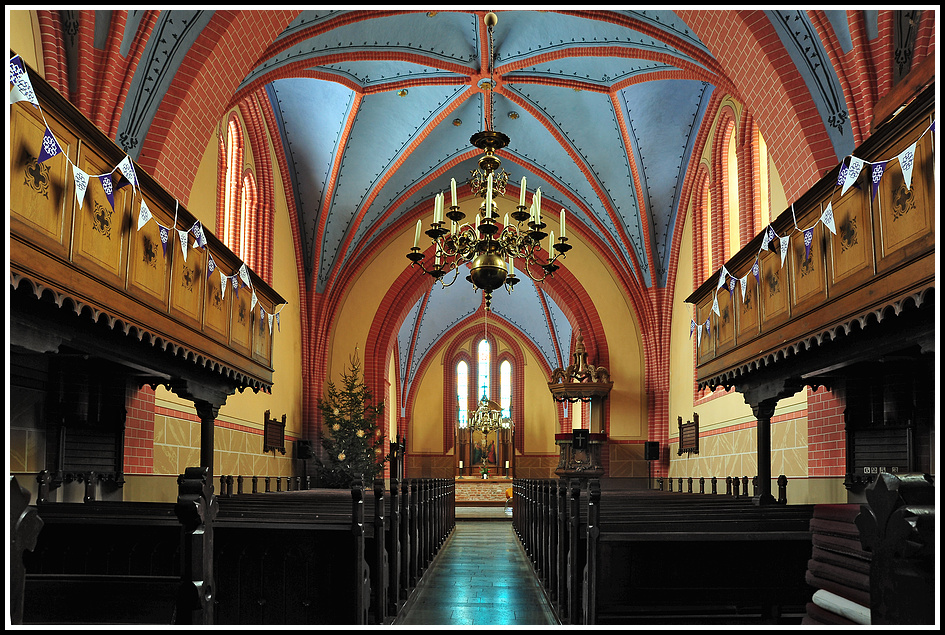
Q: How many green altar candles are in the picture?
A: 0